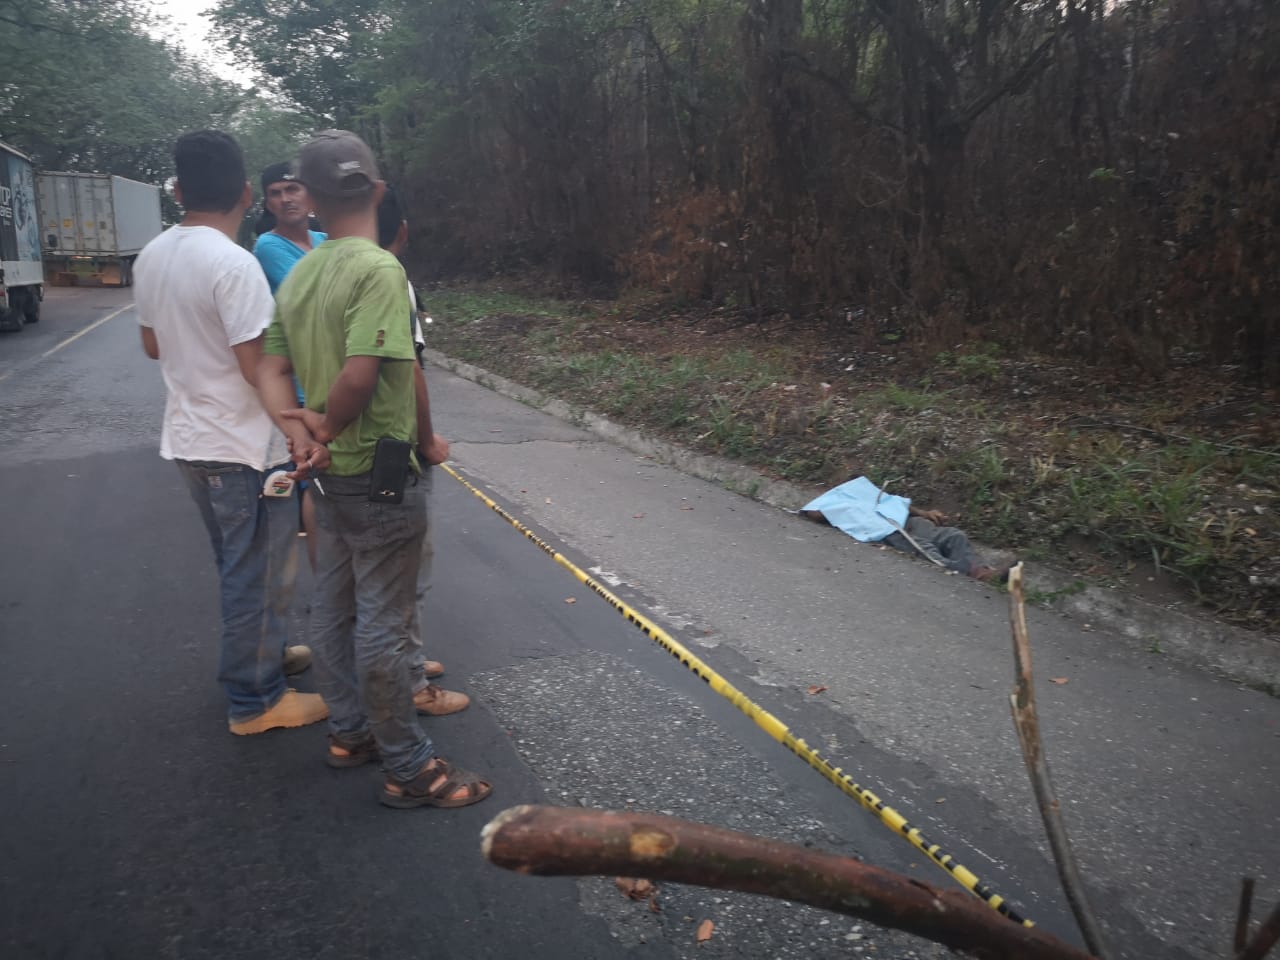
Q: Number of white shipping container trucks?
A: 1